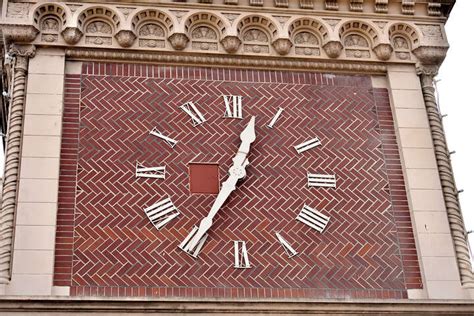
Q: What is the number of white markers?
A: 12